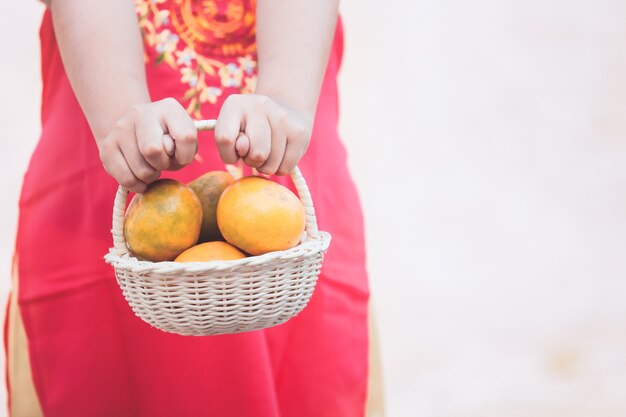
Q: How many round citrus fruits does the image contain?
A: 4